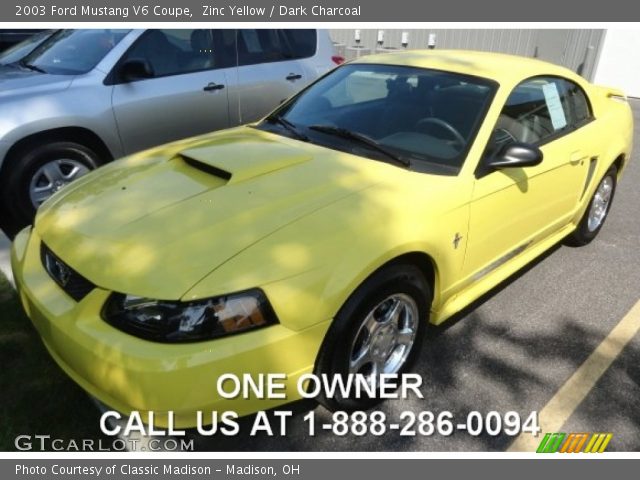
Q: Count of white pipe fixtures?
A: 4